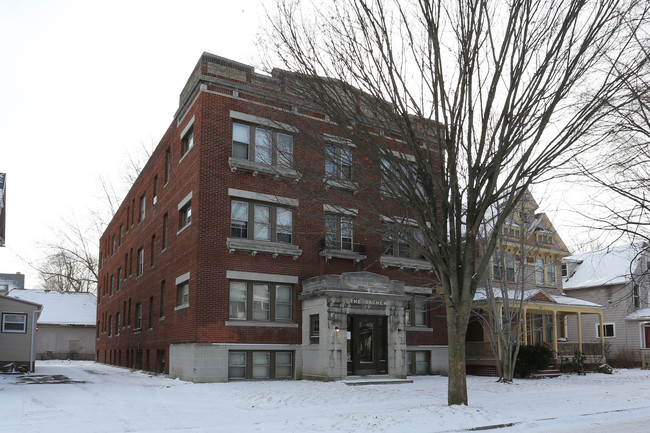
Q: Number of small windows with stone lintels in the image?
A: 3